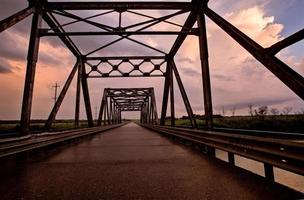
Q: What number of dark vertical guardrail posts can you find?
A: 3